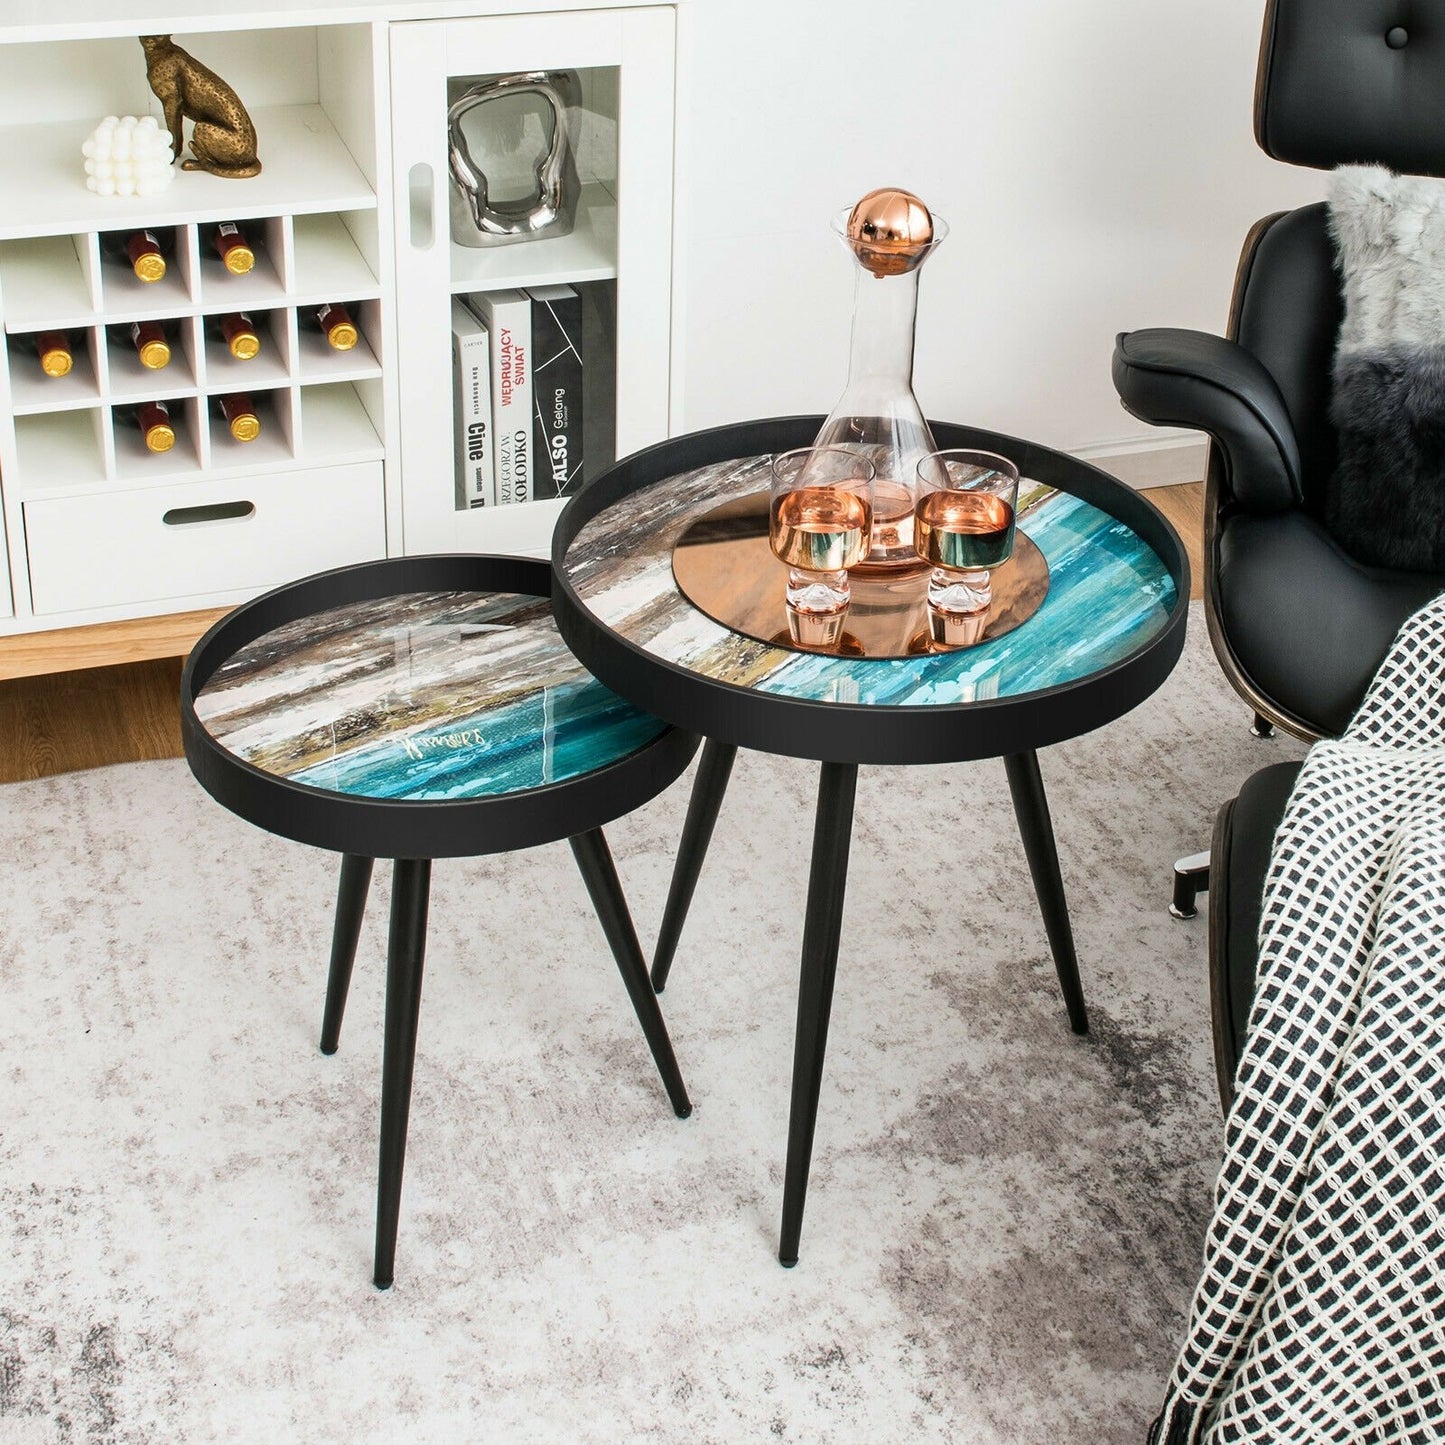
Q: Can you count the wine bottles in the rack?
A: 8